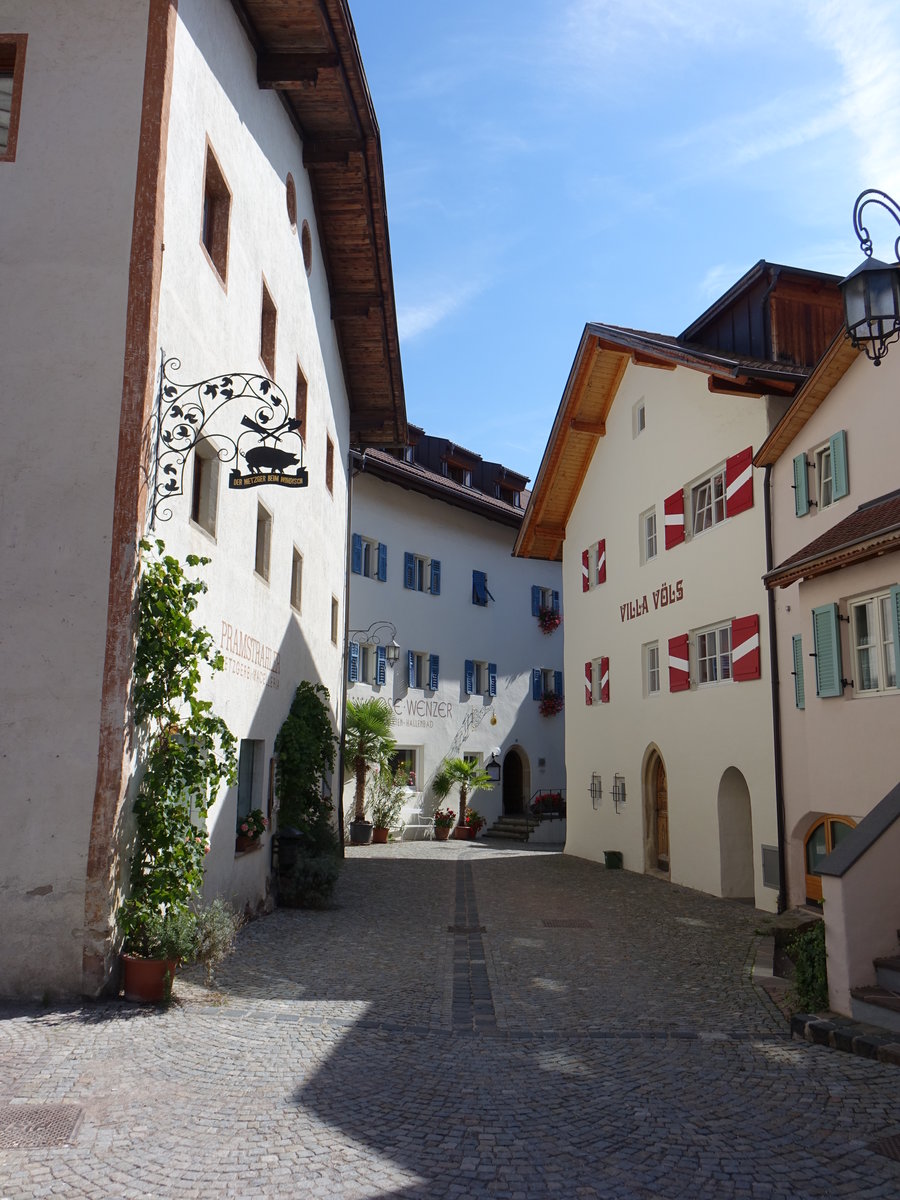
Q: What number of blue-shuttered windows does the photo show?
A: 8